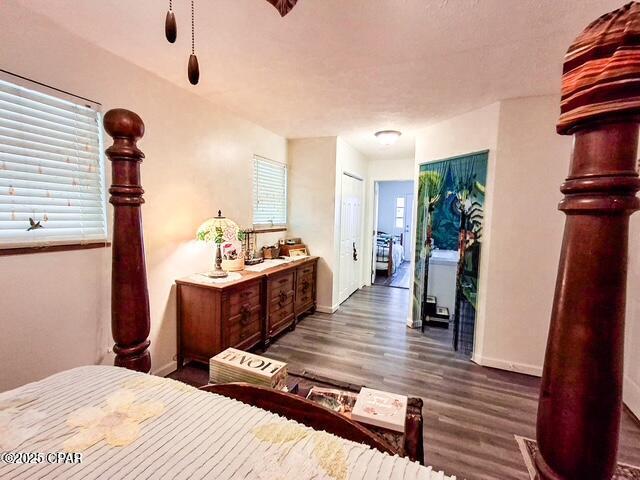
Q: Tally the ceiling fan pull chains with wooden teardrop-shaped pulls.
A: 2